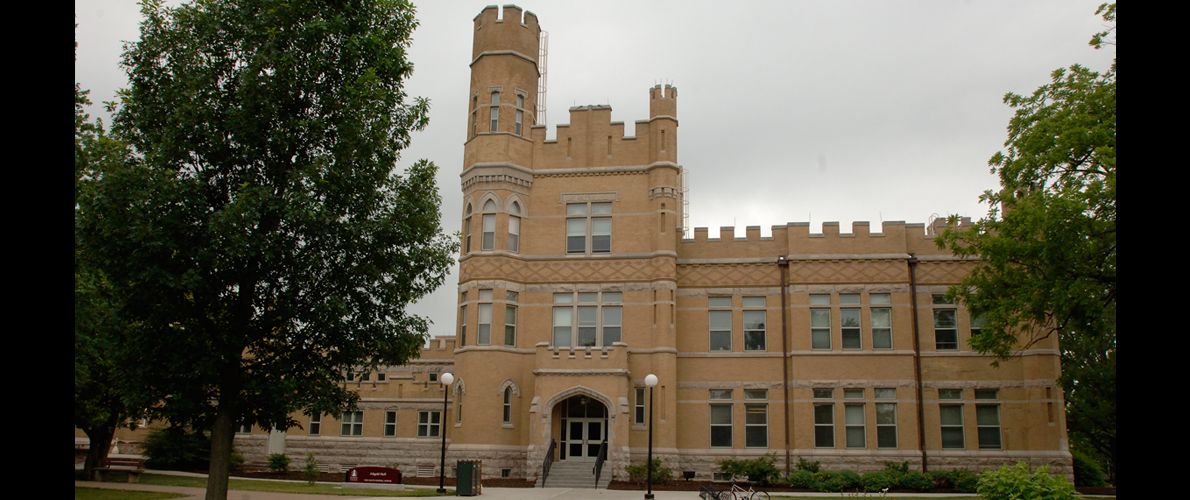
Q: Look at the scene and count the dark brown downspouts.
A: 2